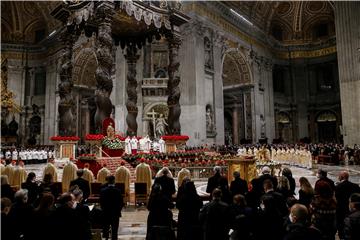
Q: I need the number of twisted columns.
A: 4